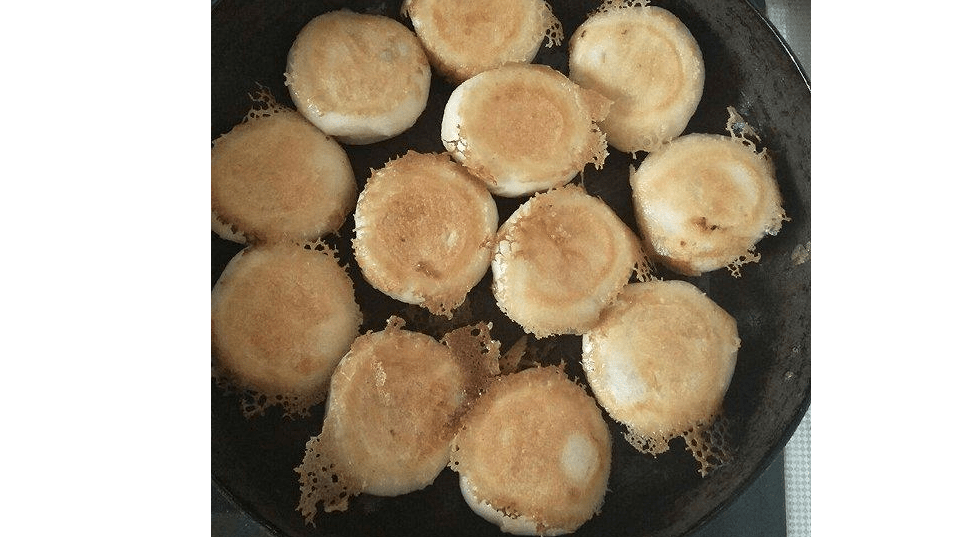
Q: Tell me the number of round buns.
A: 12